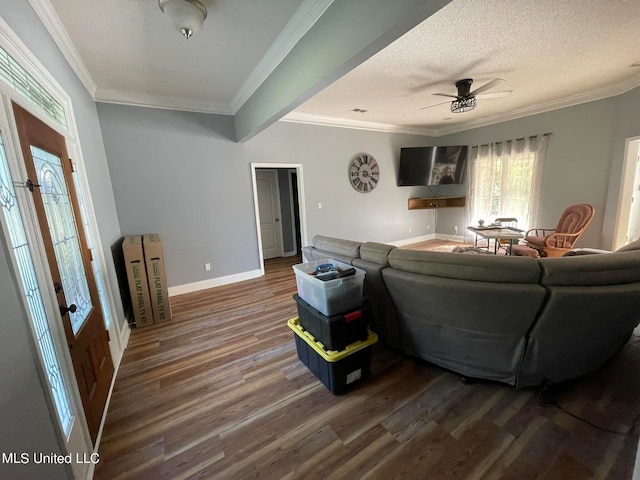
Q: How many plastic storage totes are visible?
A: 3